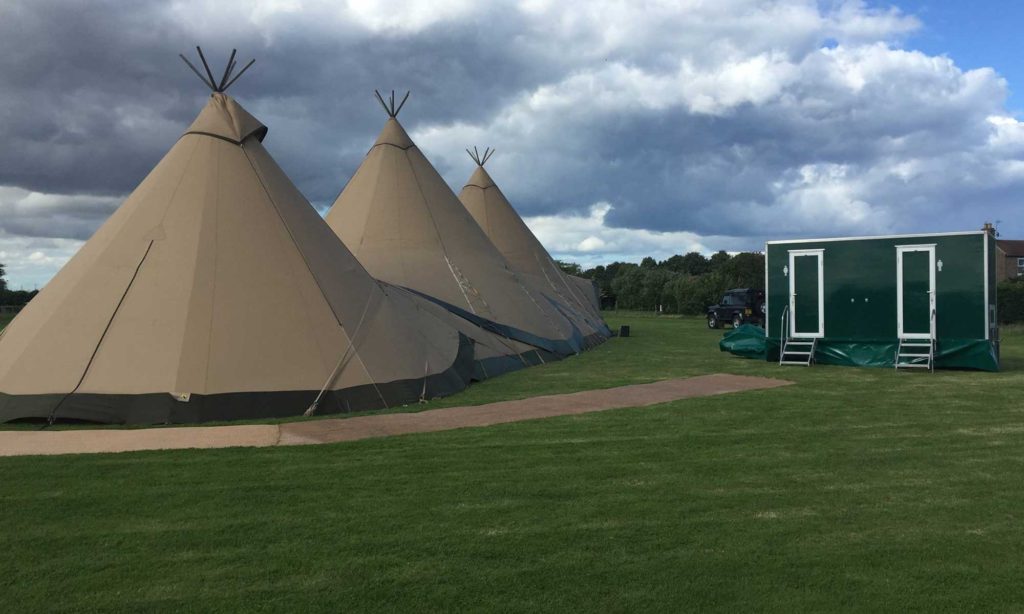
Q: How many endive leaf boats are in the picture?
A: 0